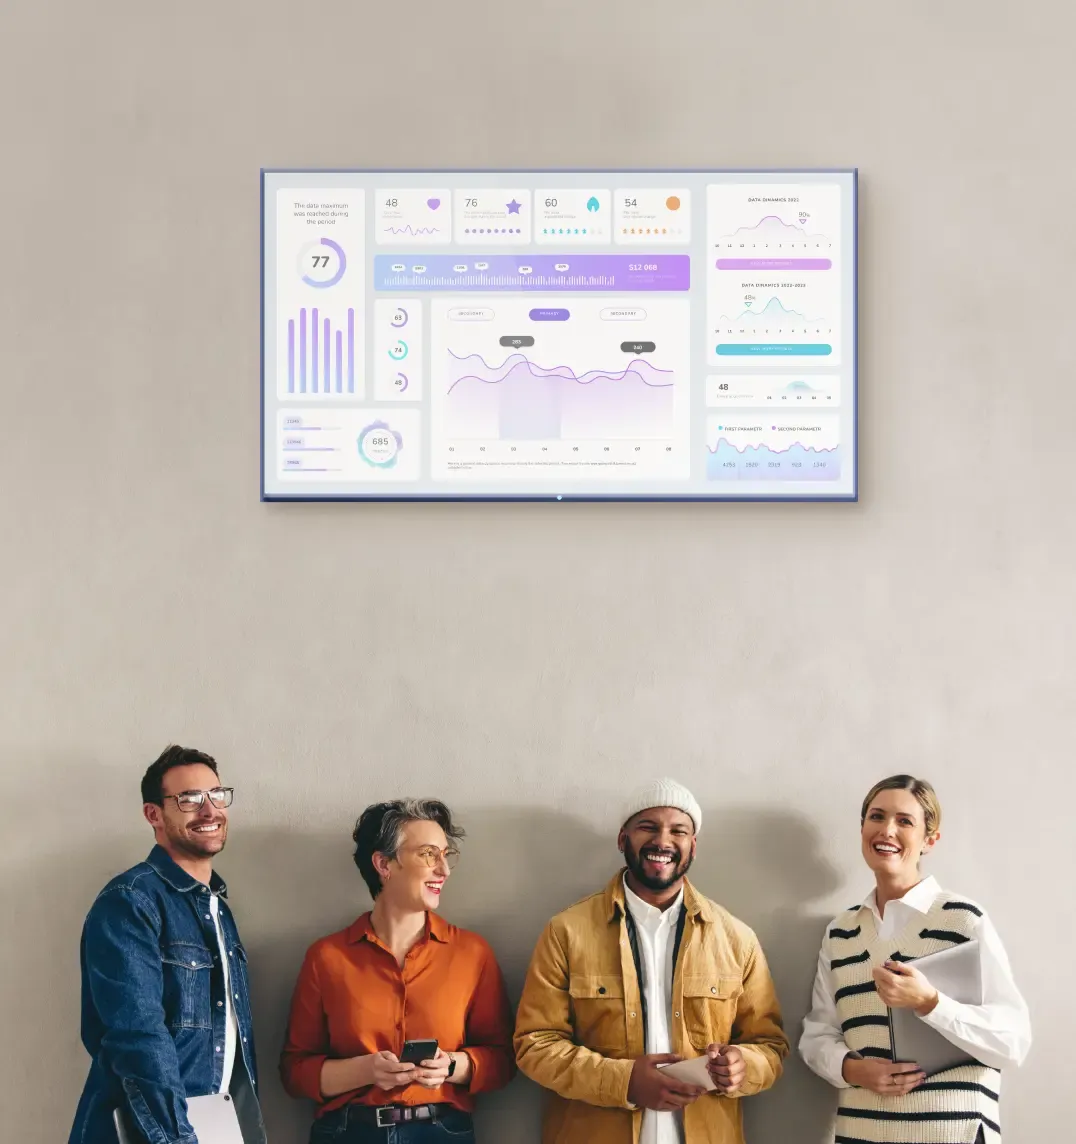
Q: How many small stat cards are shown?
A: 4